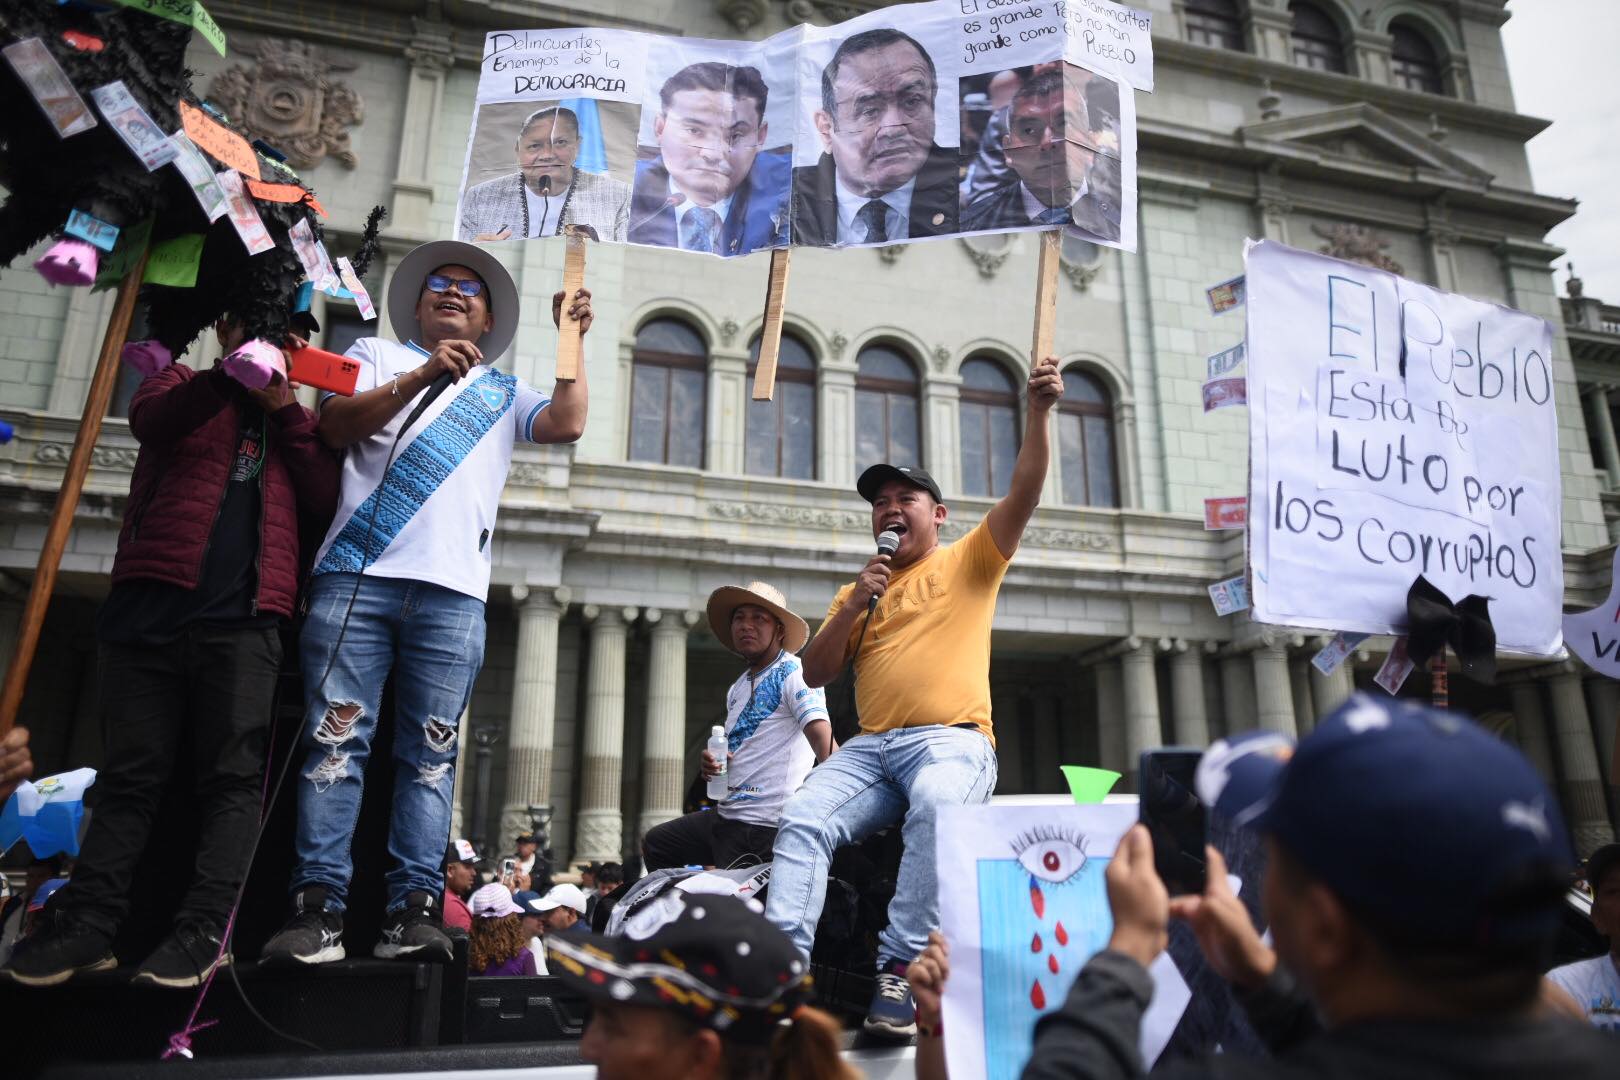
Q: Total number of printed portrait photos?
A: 4